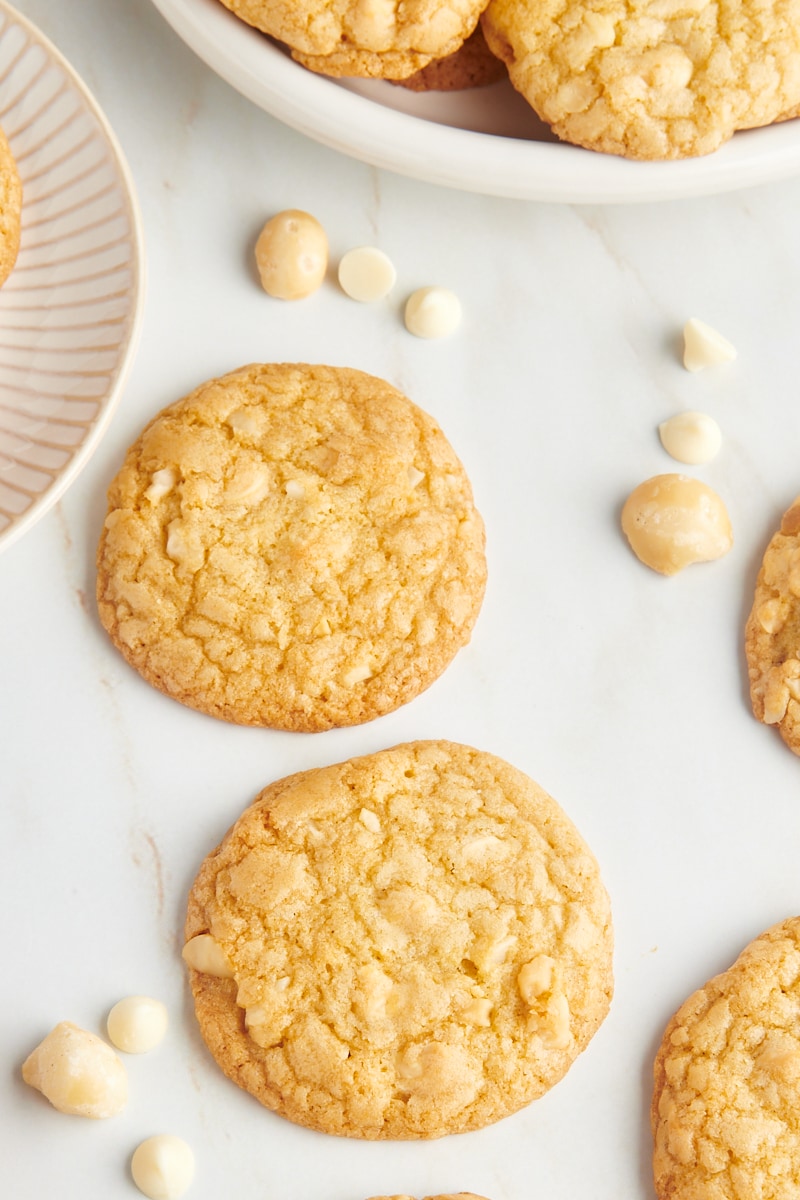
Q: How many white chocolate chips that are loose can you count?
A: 6